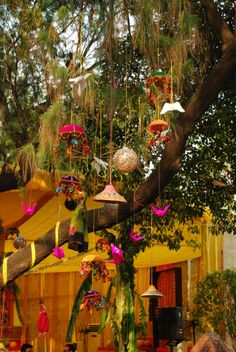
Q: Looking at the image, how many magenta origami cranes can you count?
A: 5